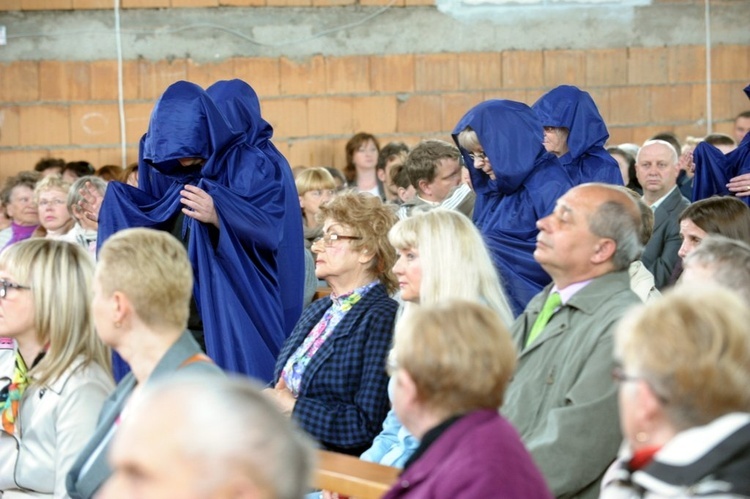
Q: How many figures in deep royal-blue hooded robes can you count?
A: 5